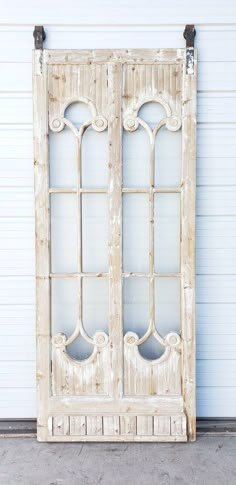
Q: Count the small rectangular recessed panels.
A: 8